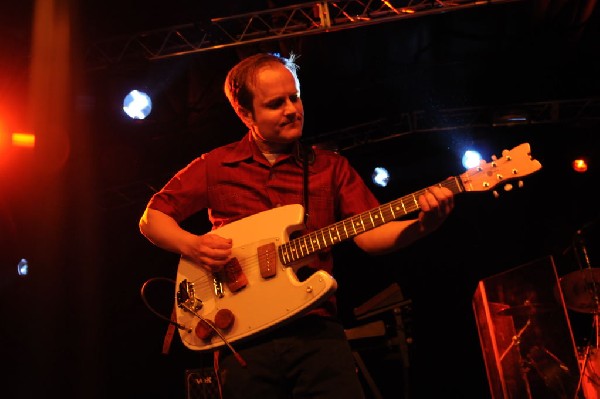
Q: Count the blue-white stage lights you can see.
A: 4